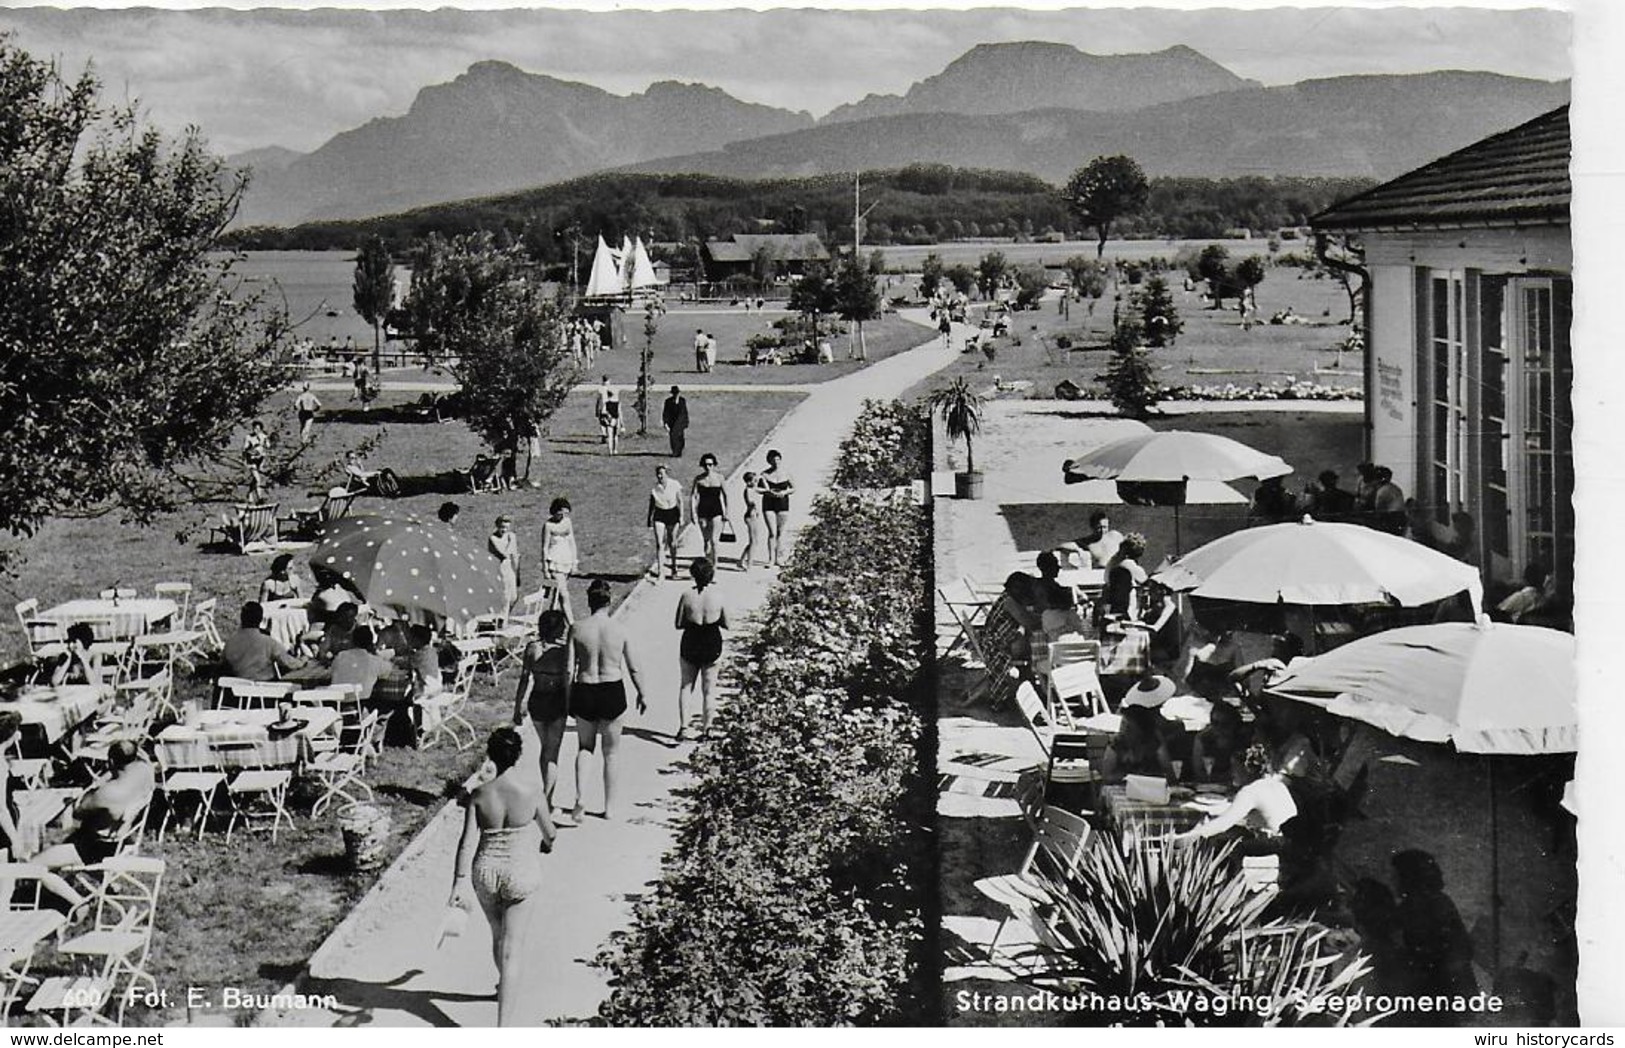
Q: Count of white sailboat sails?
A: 3